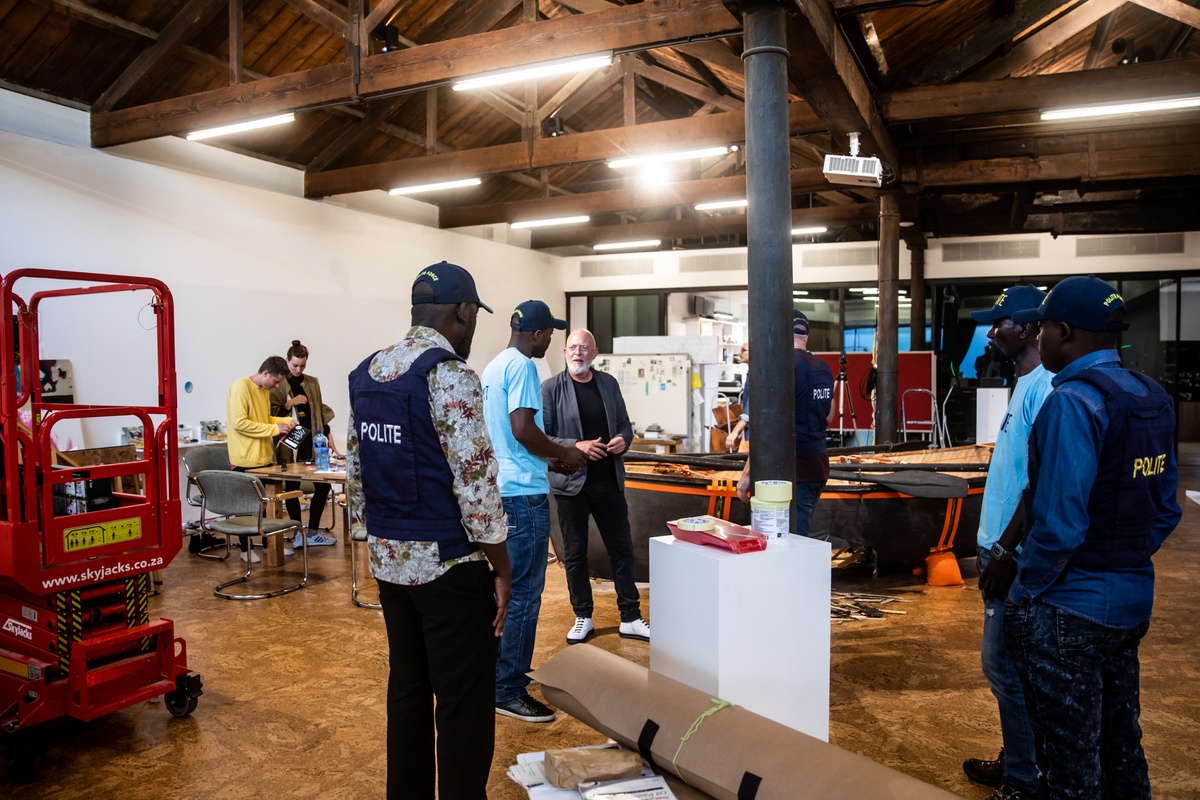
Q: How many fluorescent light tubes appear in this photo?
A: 9